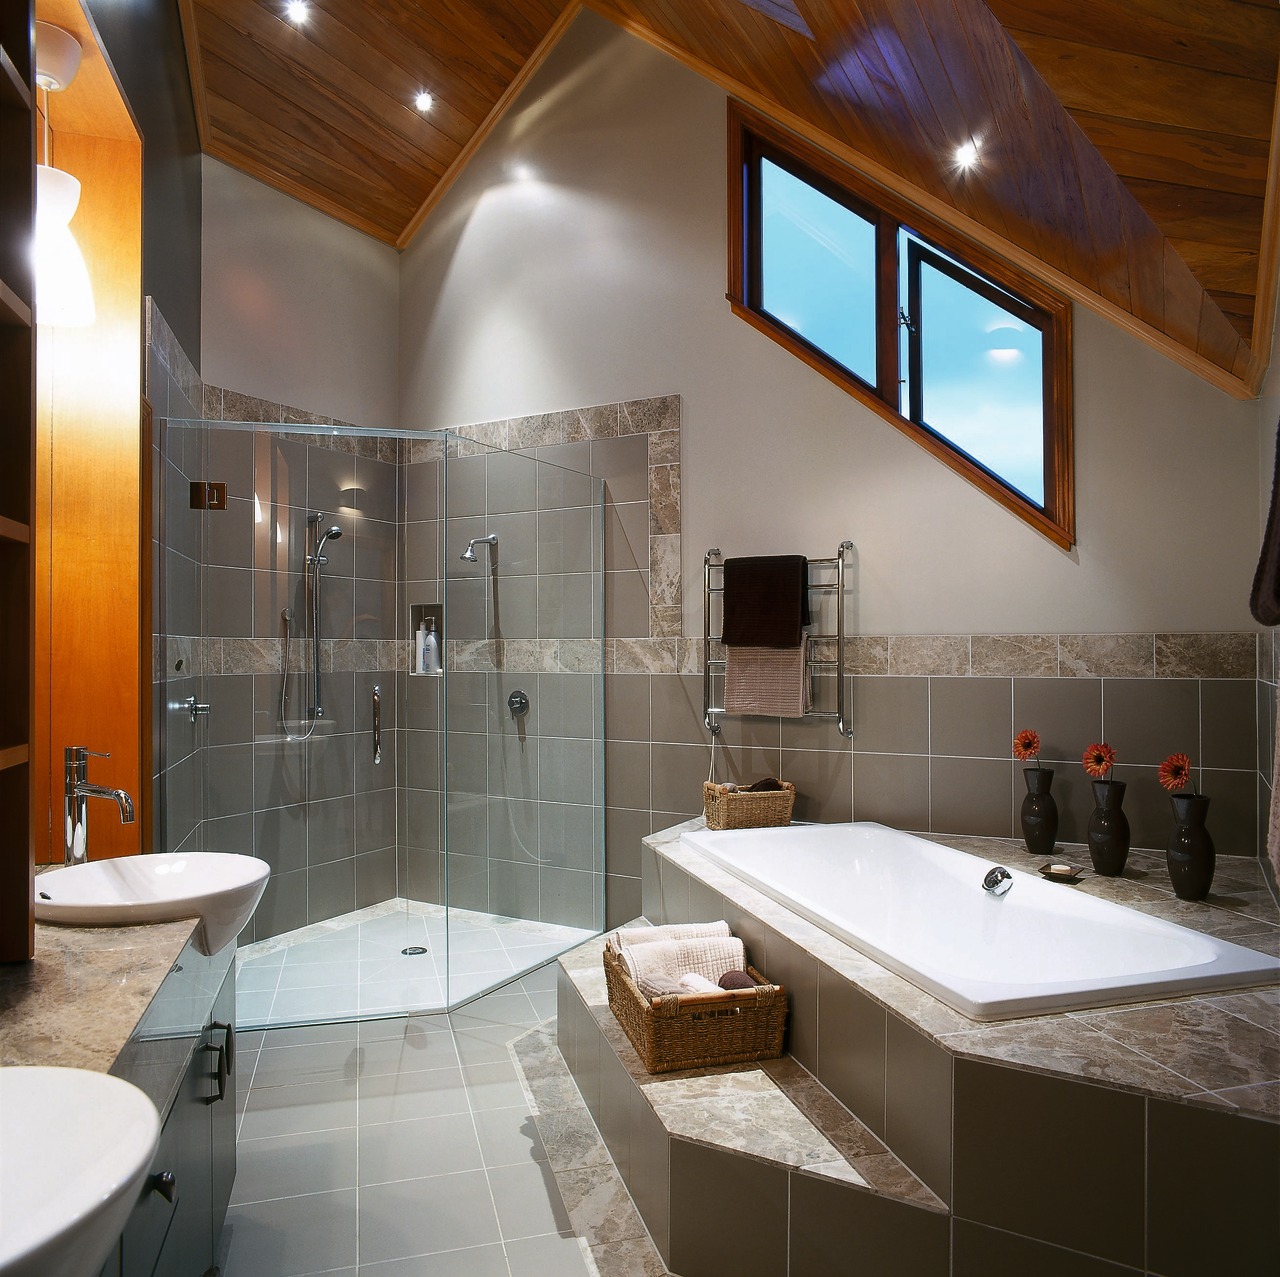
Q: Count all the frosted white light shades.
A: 1